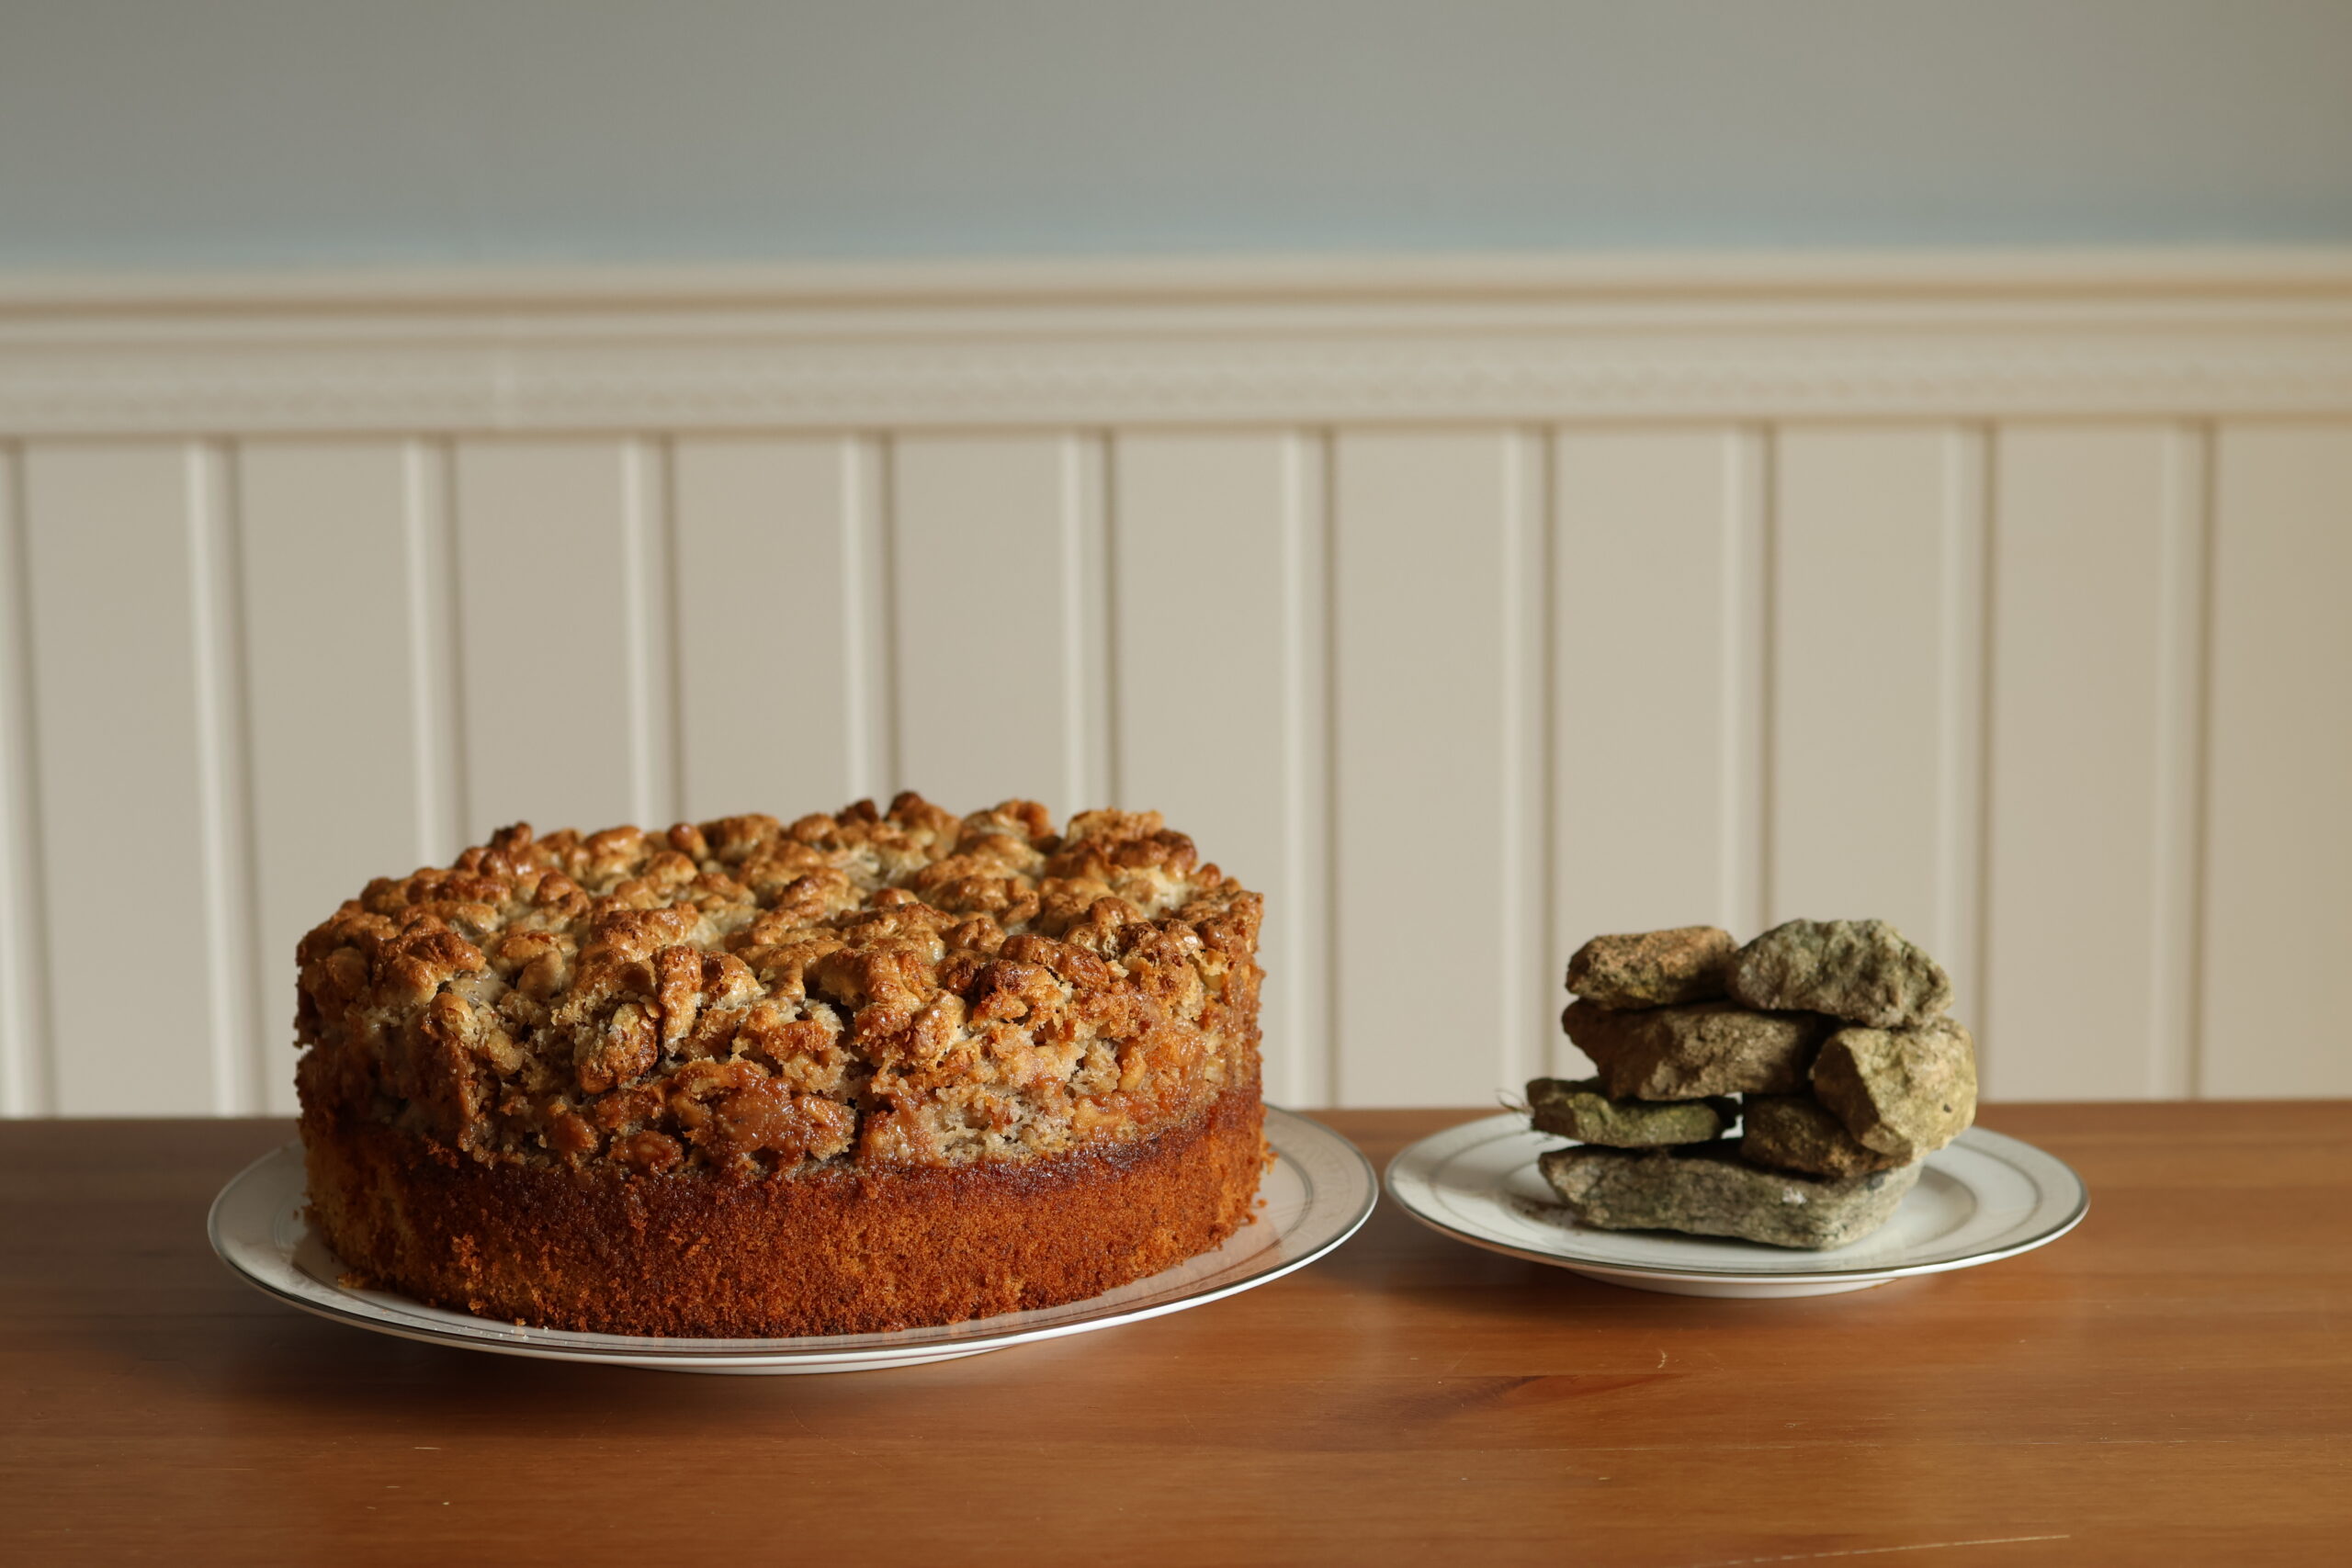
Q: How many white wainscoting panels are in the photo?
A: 11